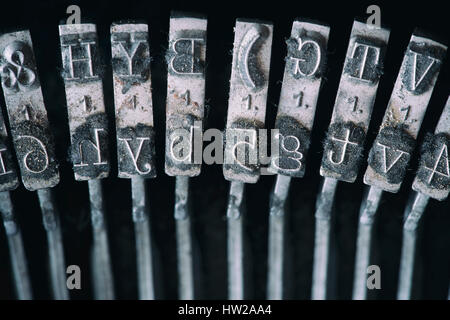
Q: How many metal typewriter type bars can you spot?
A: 10